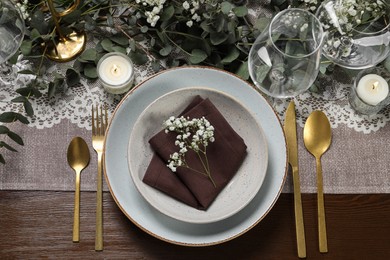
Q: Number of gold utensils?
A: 4